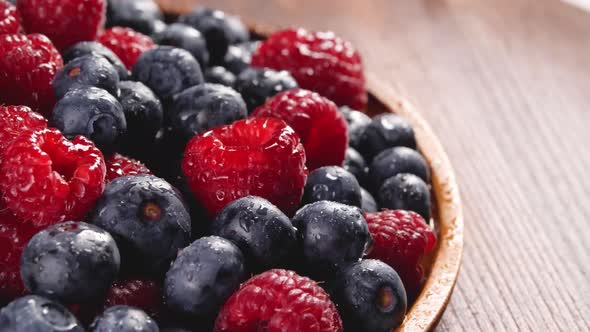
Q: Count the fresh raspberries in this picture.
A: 14